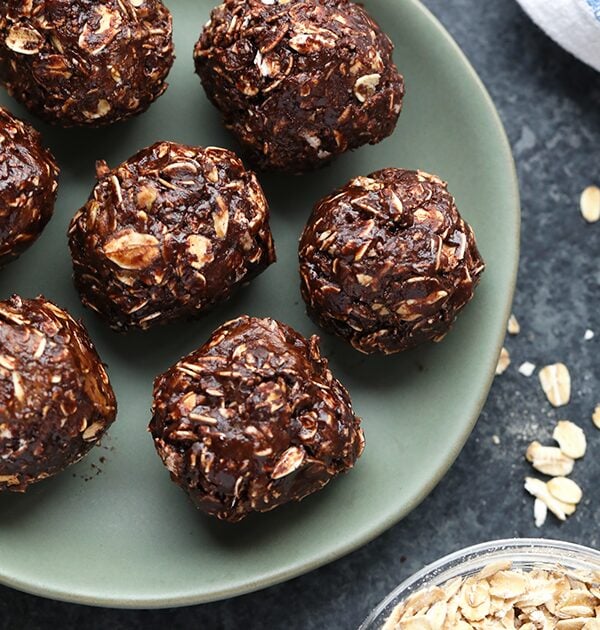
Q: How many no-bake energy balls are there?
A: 7